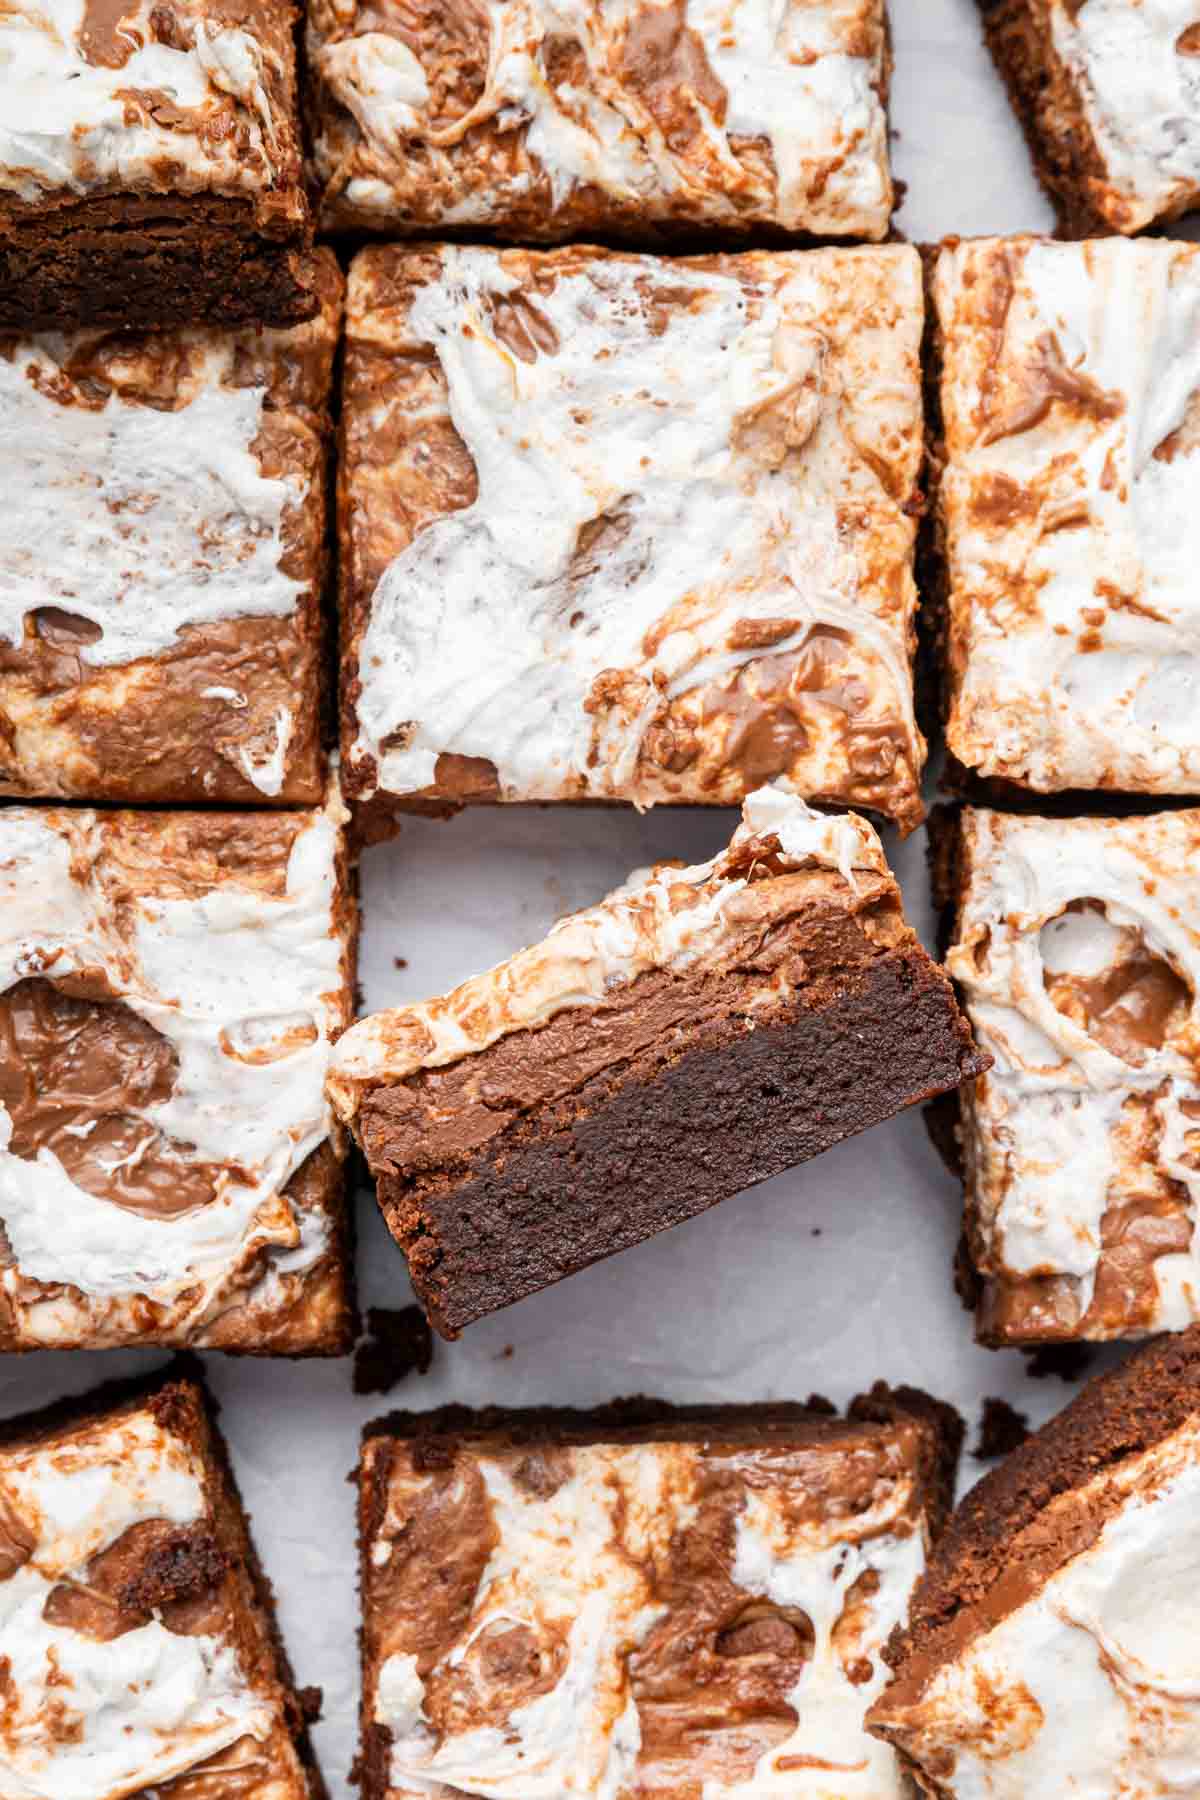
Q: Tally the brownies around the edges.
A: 10